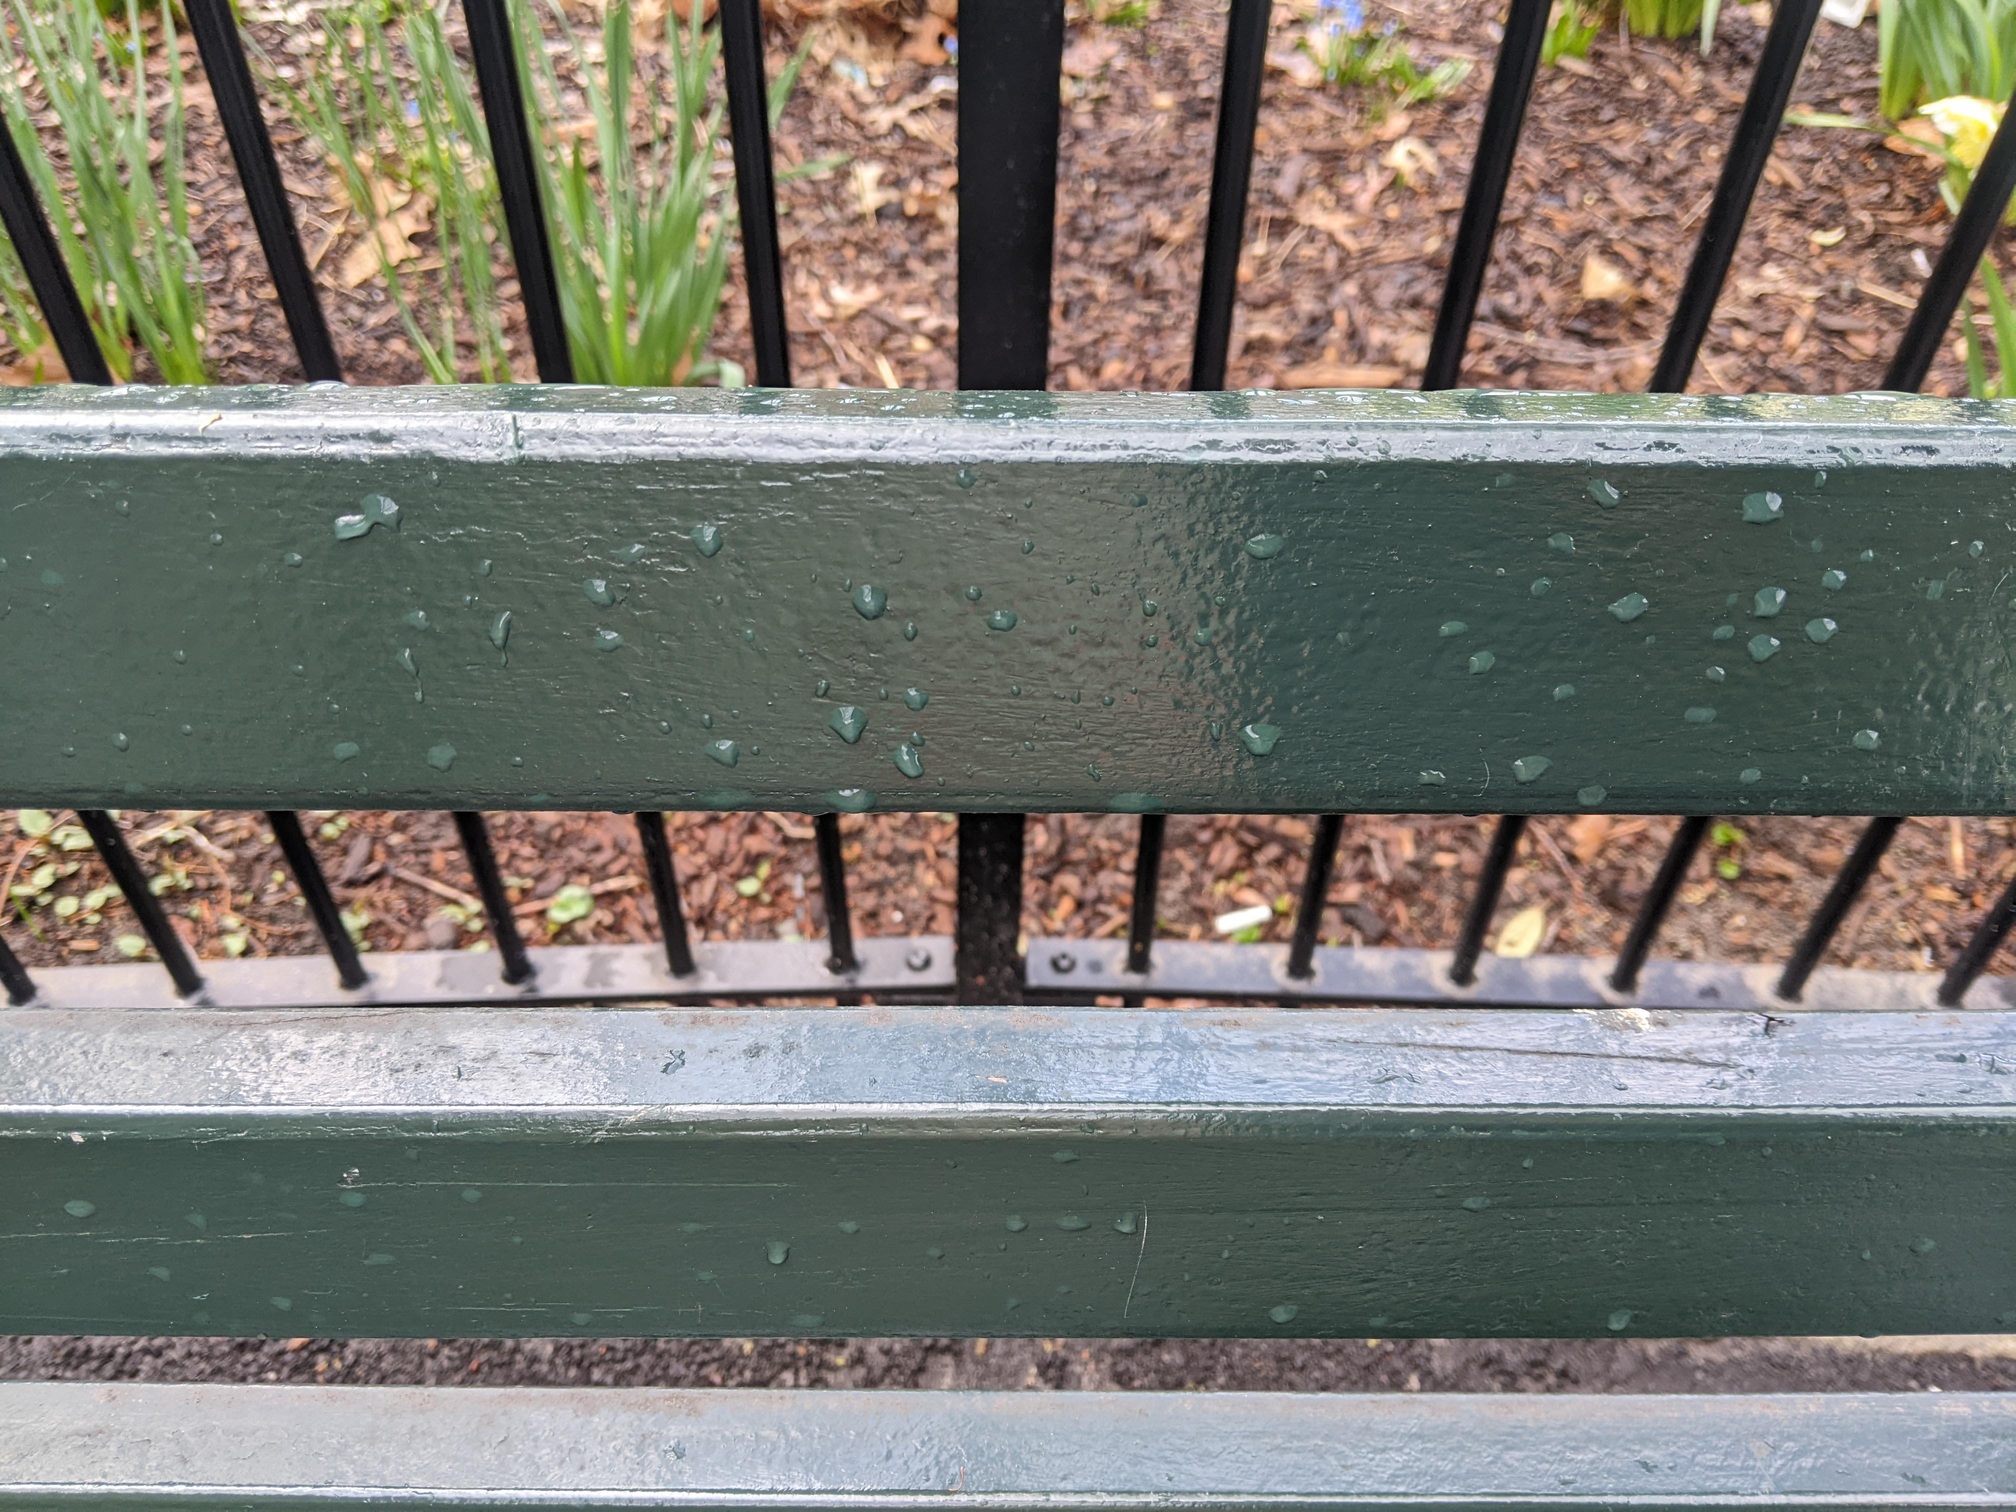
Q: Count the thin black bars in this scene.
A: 12